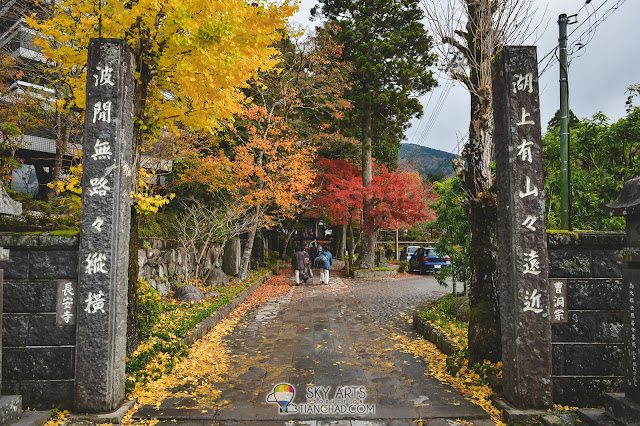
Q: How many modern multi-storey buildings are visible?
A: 1